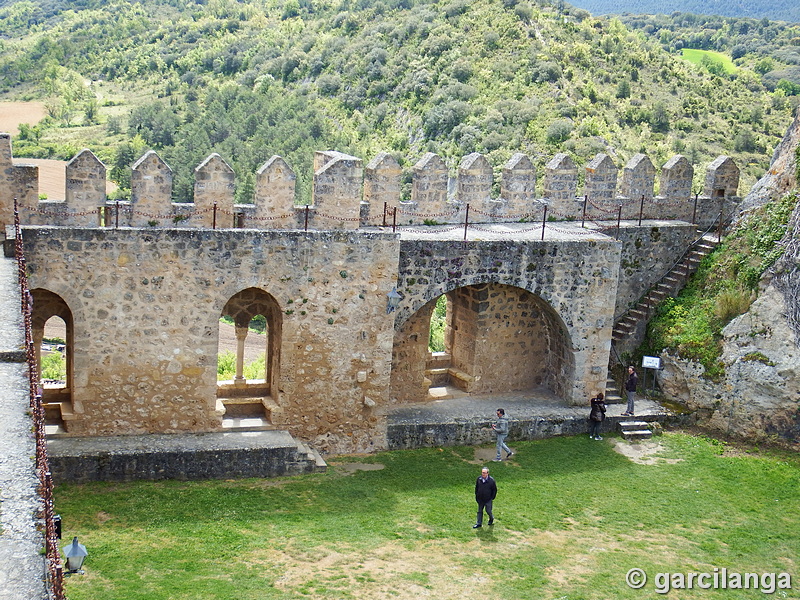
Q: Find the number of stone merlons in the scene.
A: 14